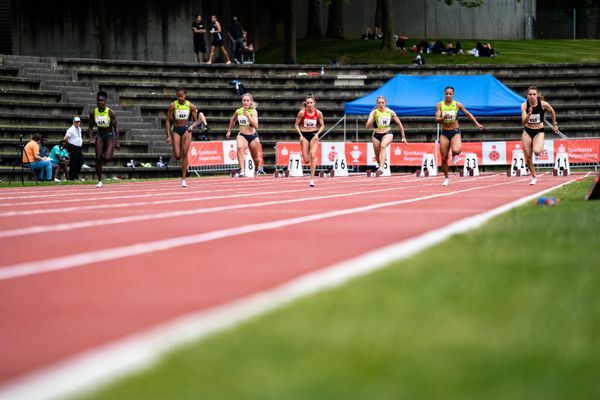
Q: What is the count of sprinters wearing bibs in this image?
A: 7